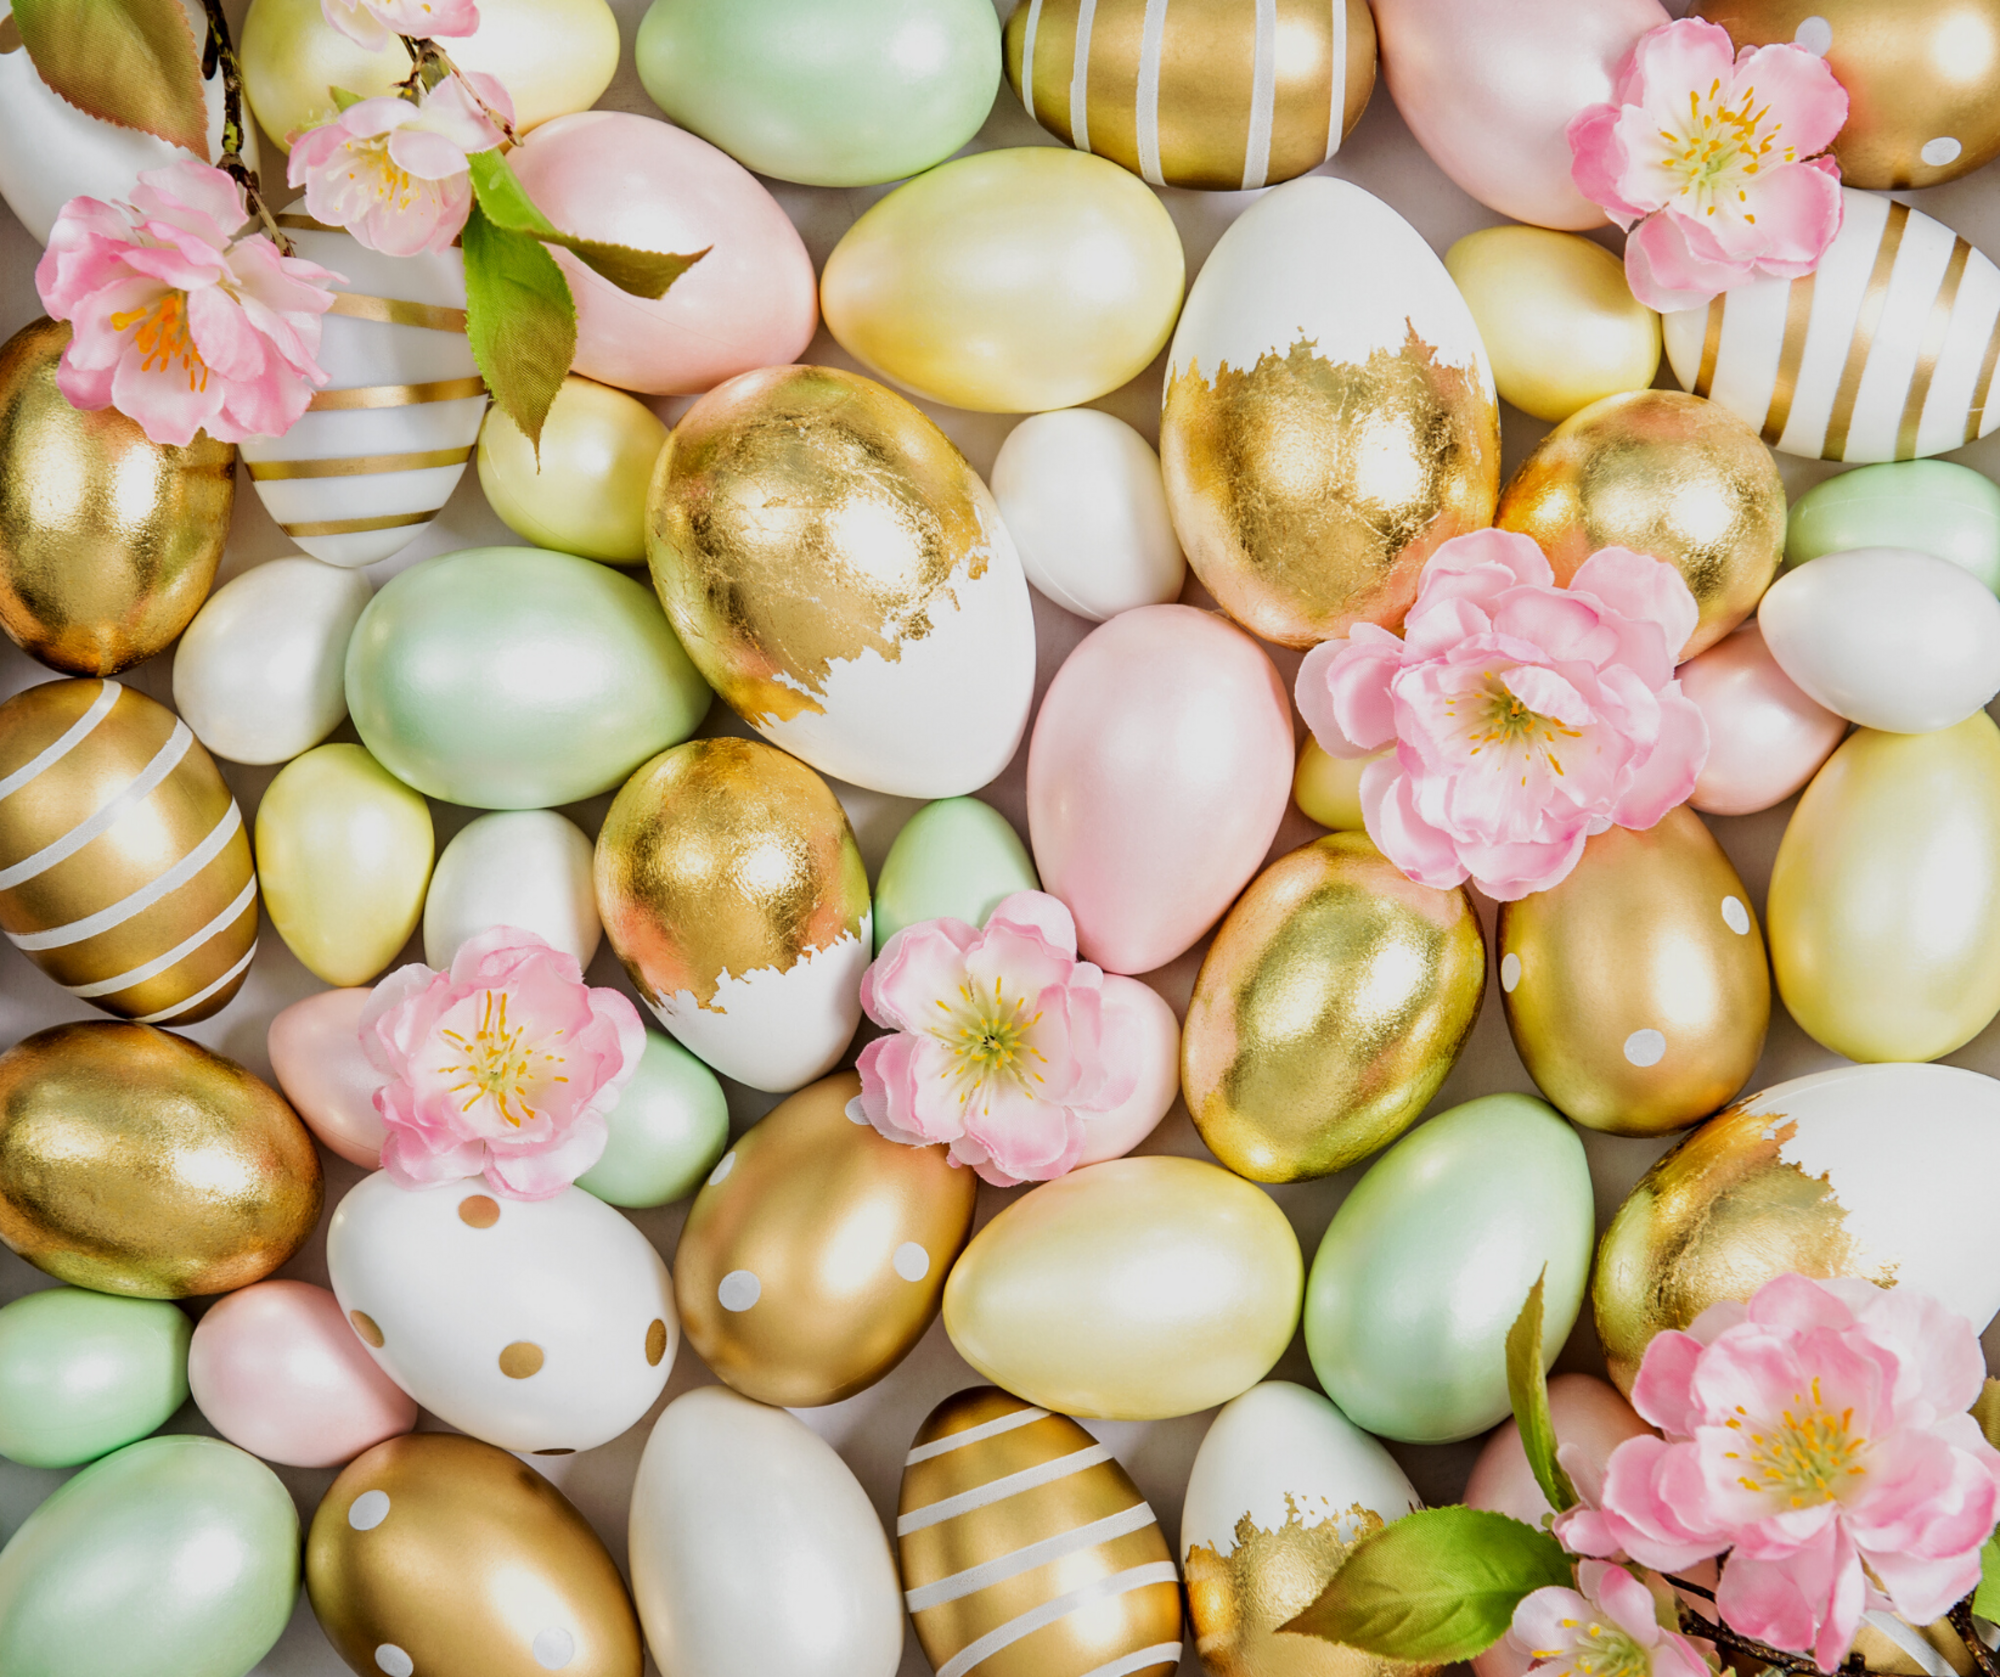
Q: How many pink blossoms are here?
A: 9